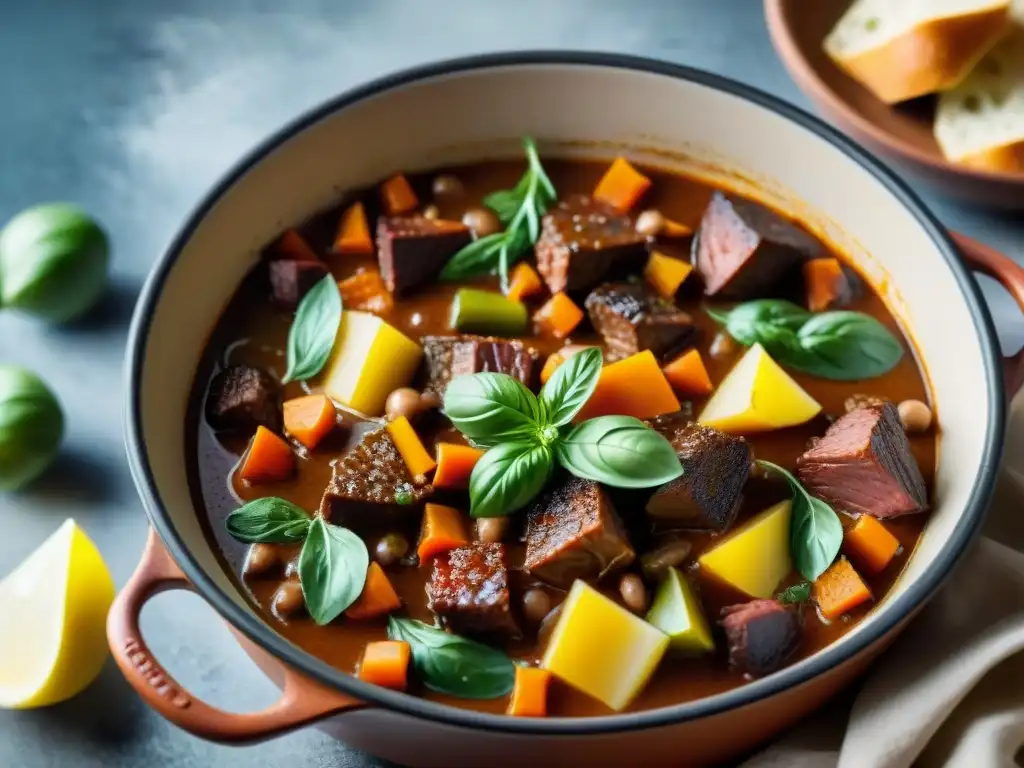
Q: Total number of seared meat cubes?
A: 13